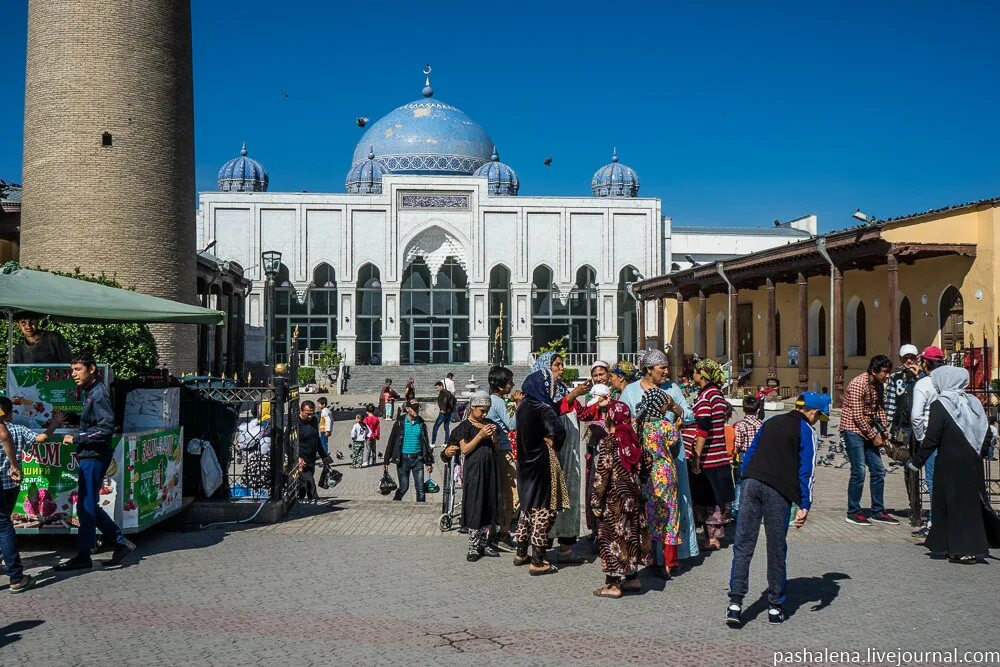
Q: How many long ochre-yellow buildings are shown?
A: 1